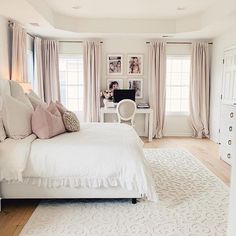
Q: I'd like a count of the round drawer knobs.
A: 4